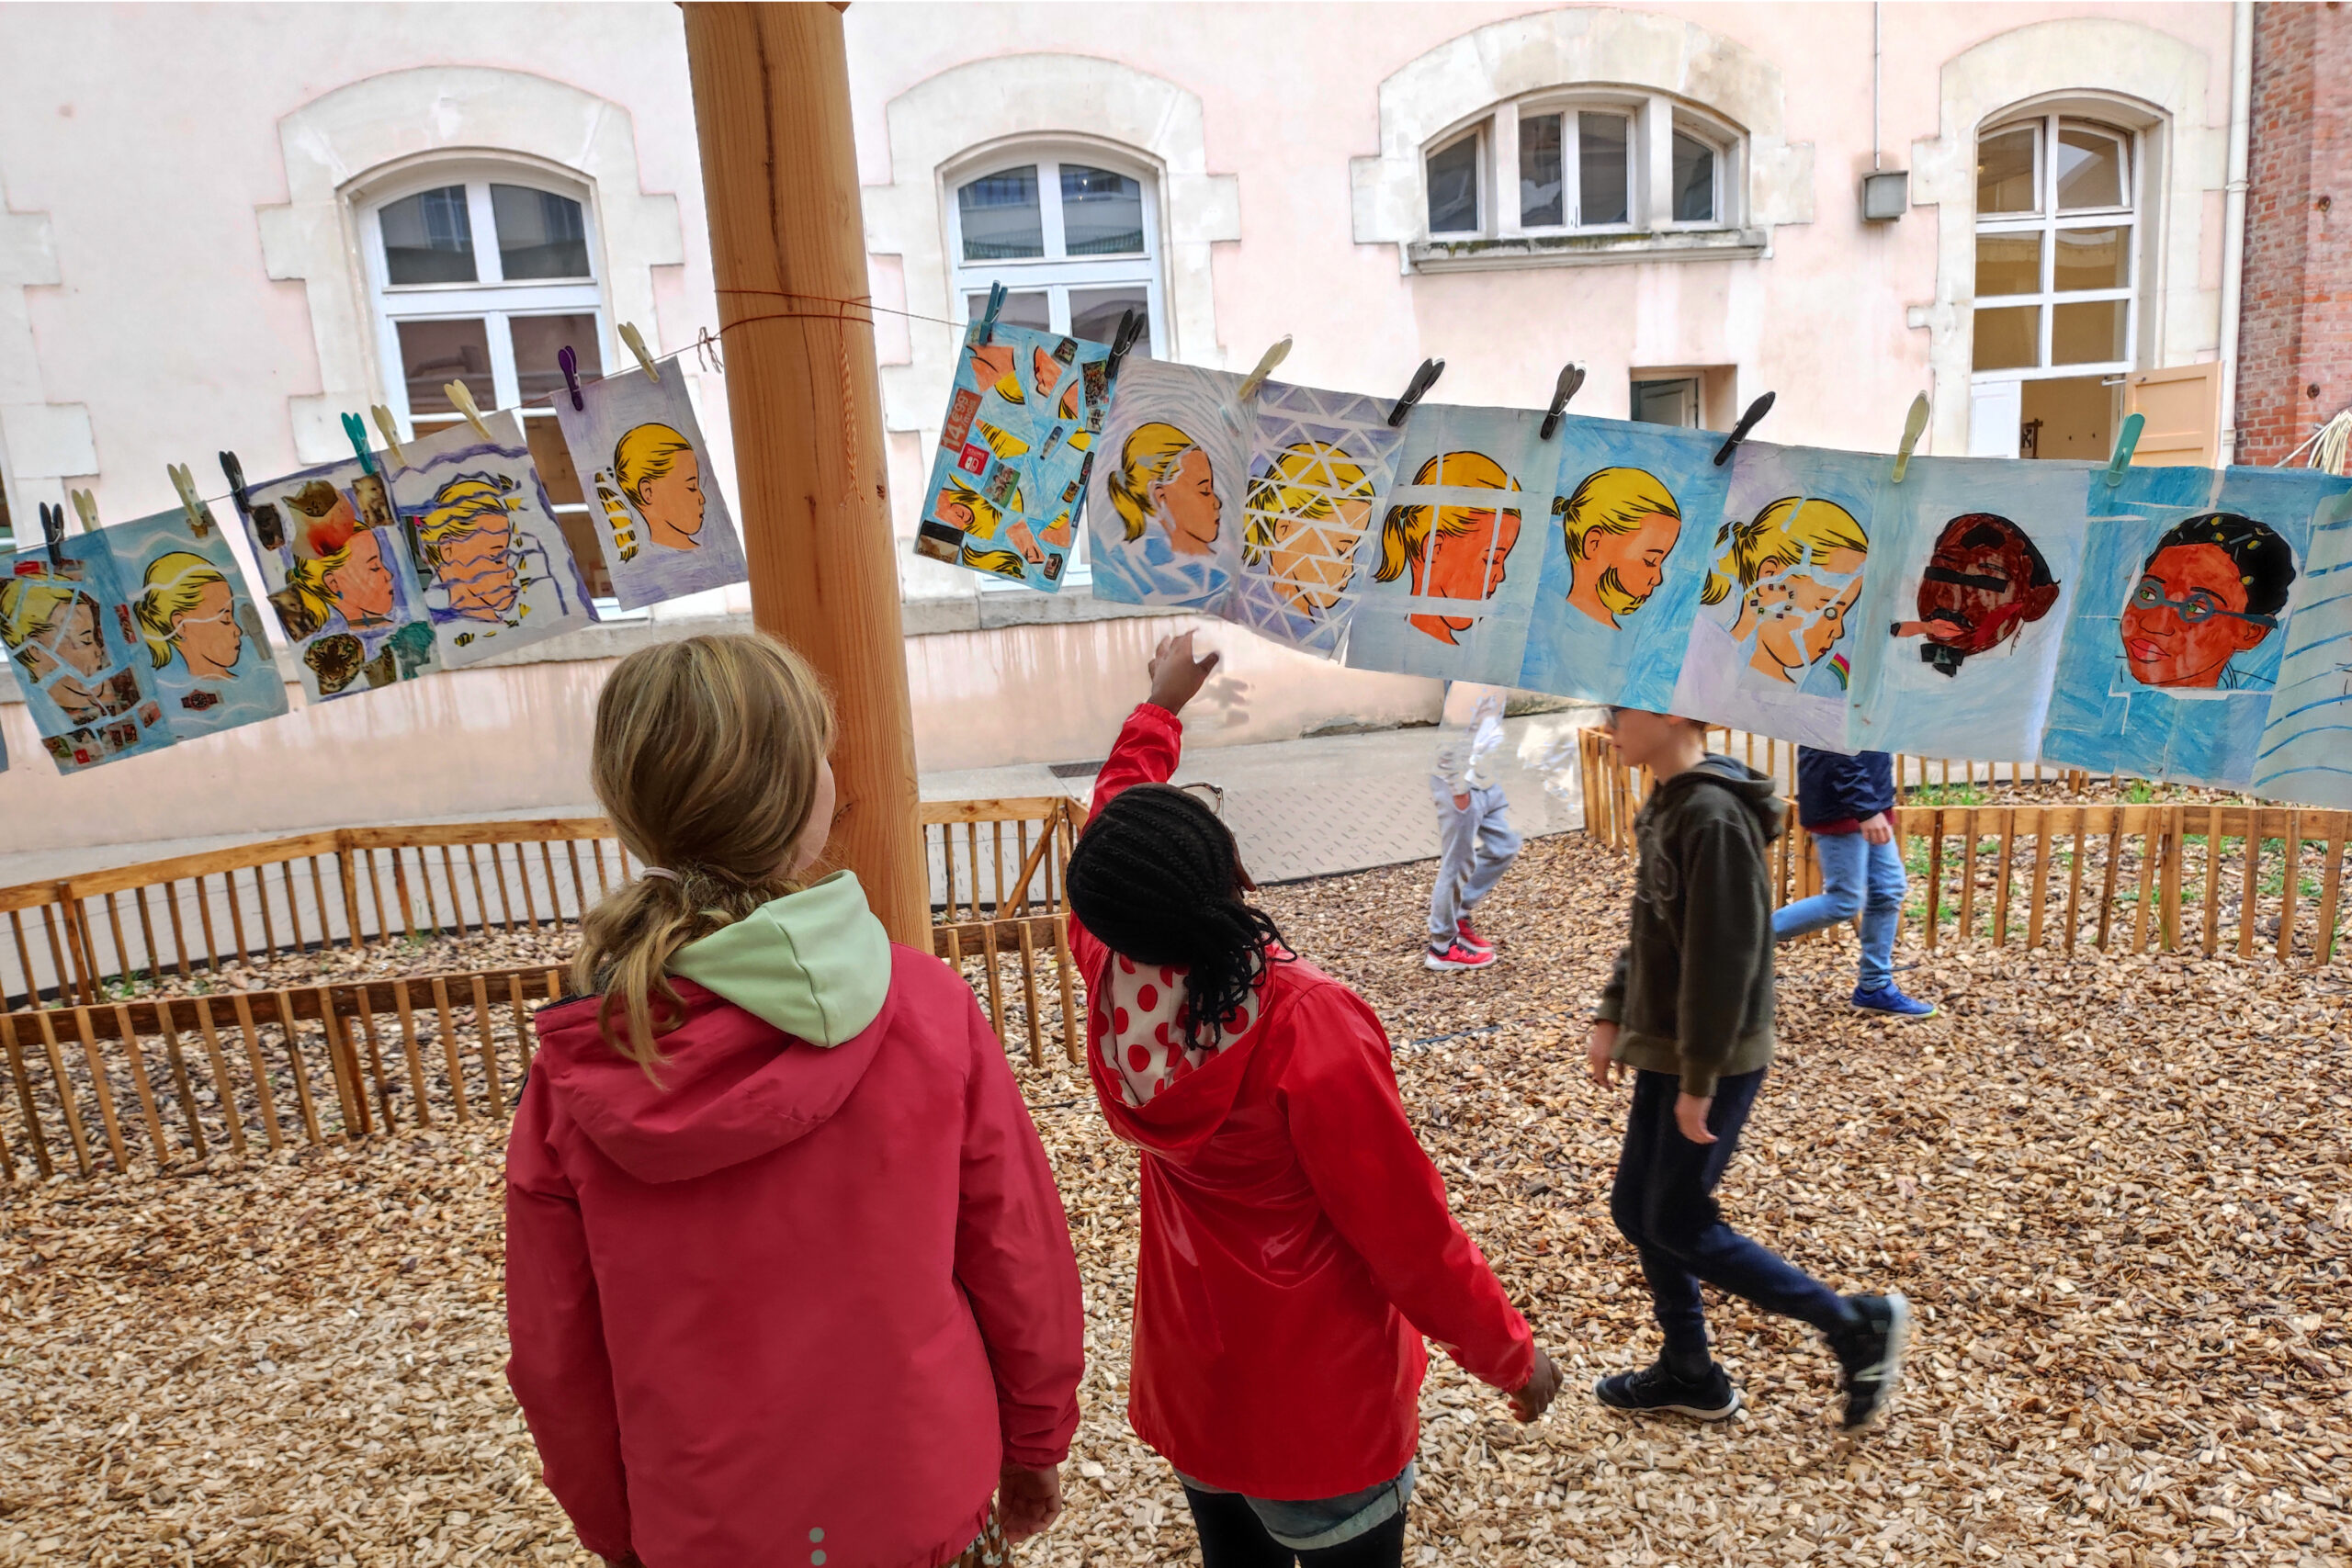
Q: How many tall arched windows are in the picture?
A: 3